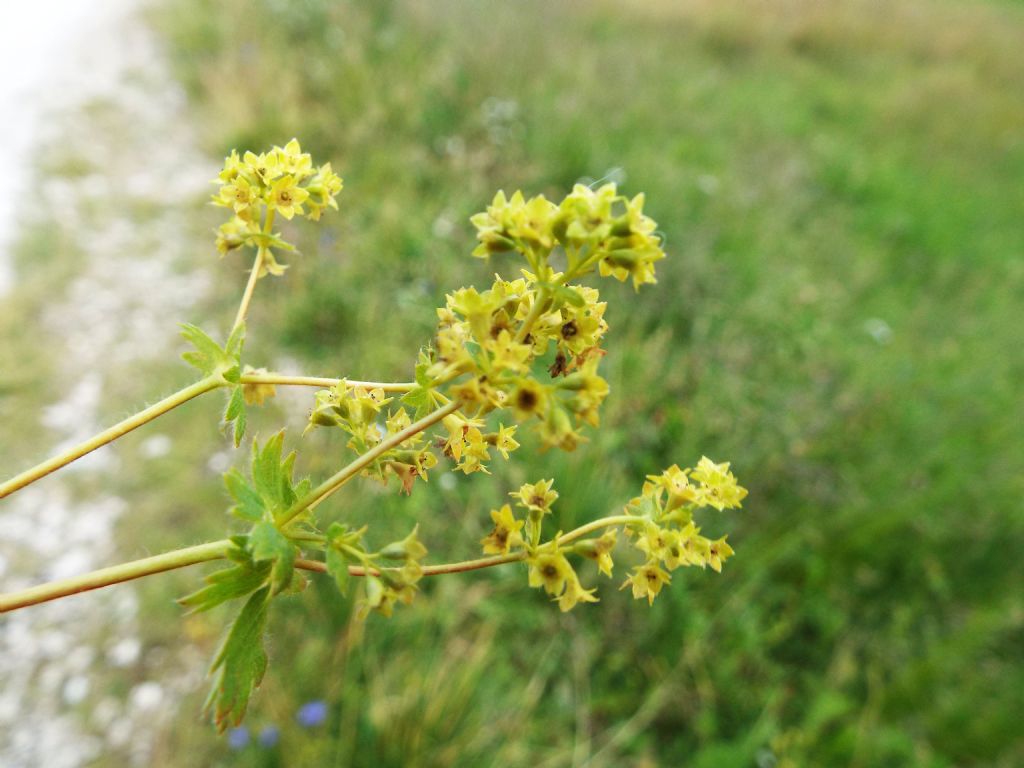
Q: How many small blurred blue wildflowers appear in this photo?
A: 3